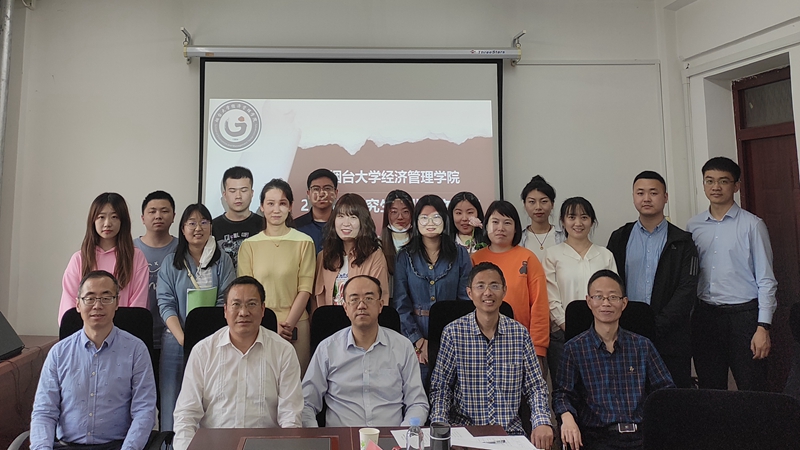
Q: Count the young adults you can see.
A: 15